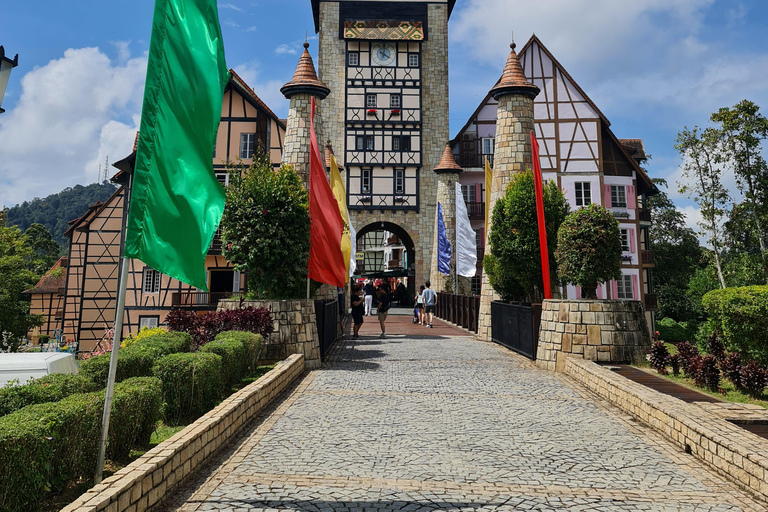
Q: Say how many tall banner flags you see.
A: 8